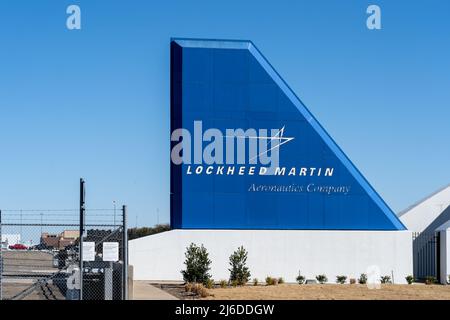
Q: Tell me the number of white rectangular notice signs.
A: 2